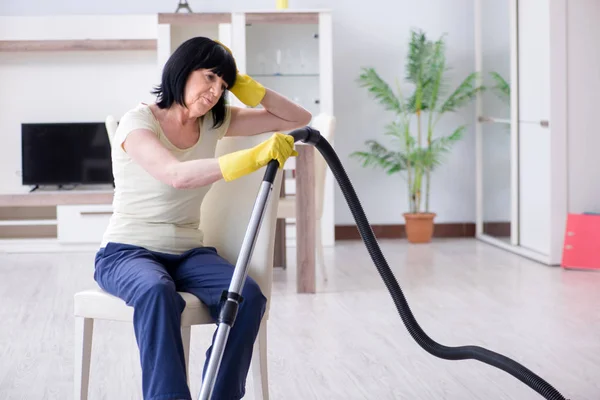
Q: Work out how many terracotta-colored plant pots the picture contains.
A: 1